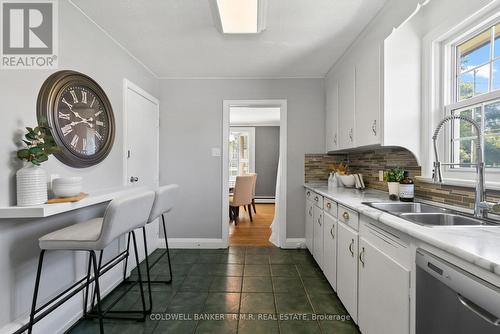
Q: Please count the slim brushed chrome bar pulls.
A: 8